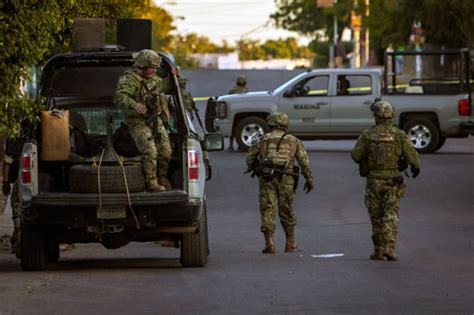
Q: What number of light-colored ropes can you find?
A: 2